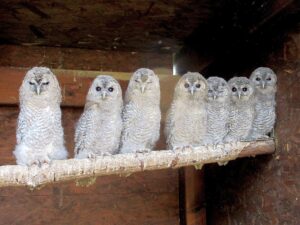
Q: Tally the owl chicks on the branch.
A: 7